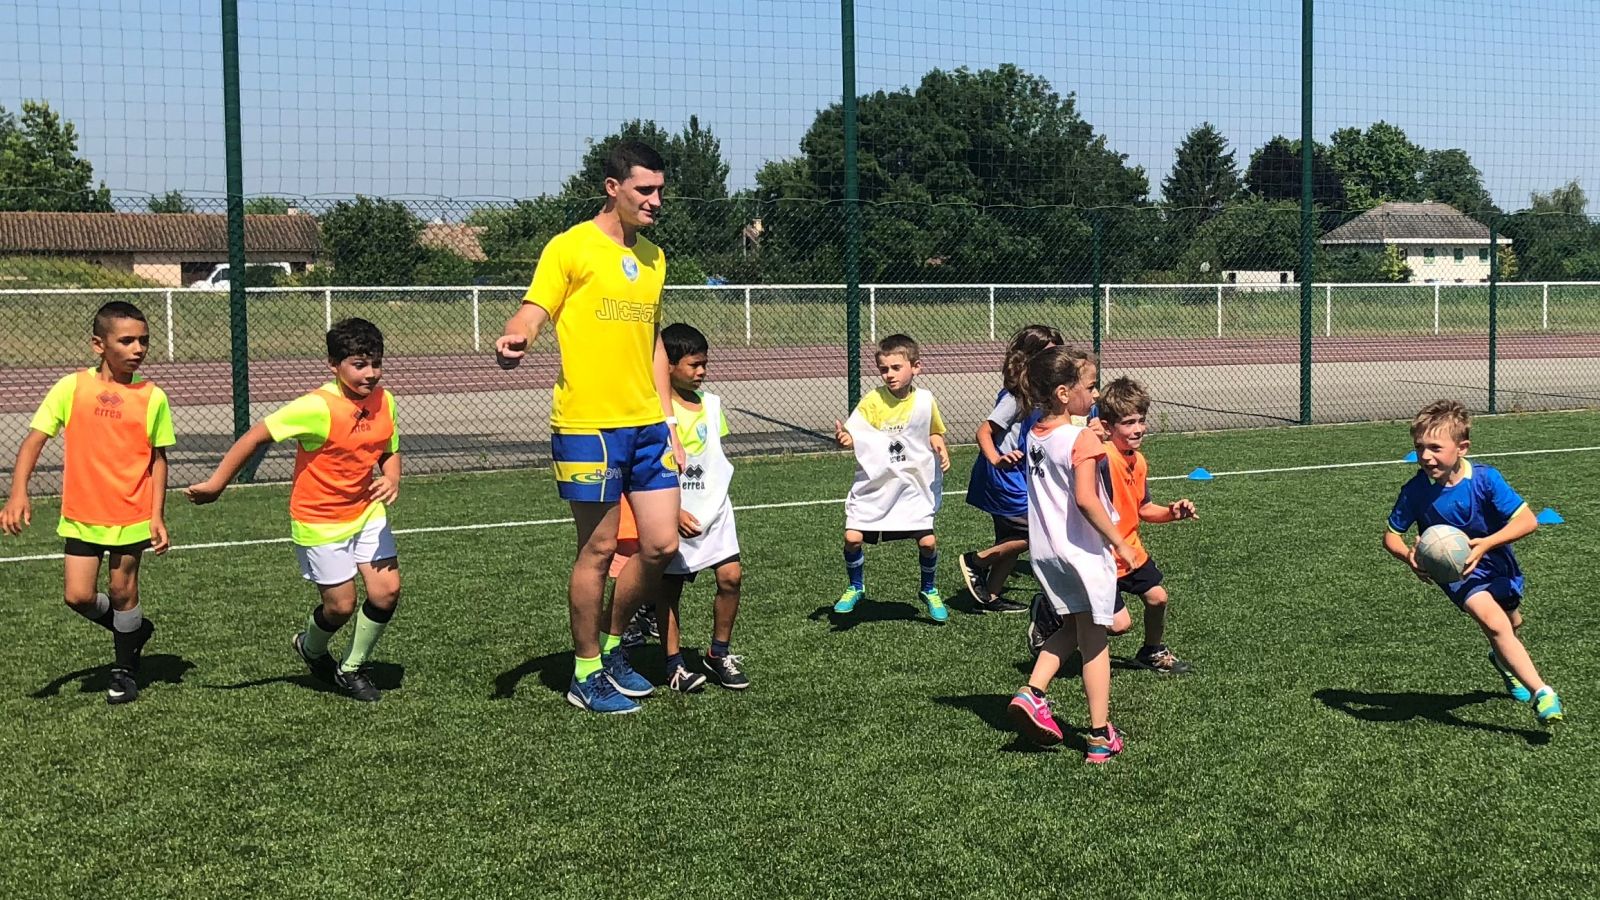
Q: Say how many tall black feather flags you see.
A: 0